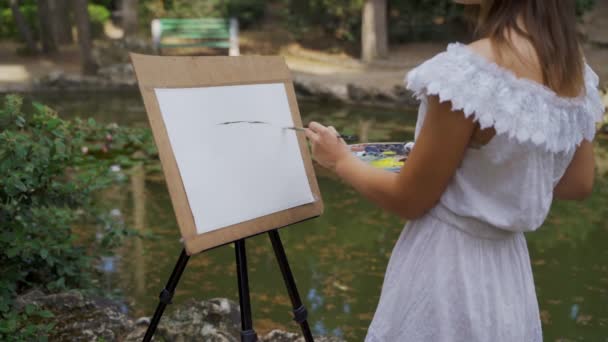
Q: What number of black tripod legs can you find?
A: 3